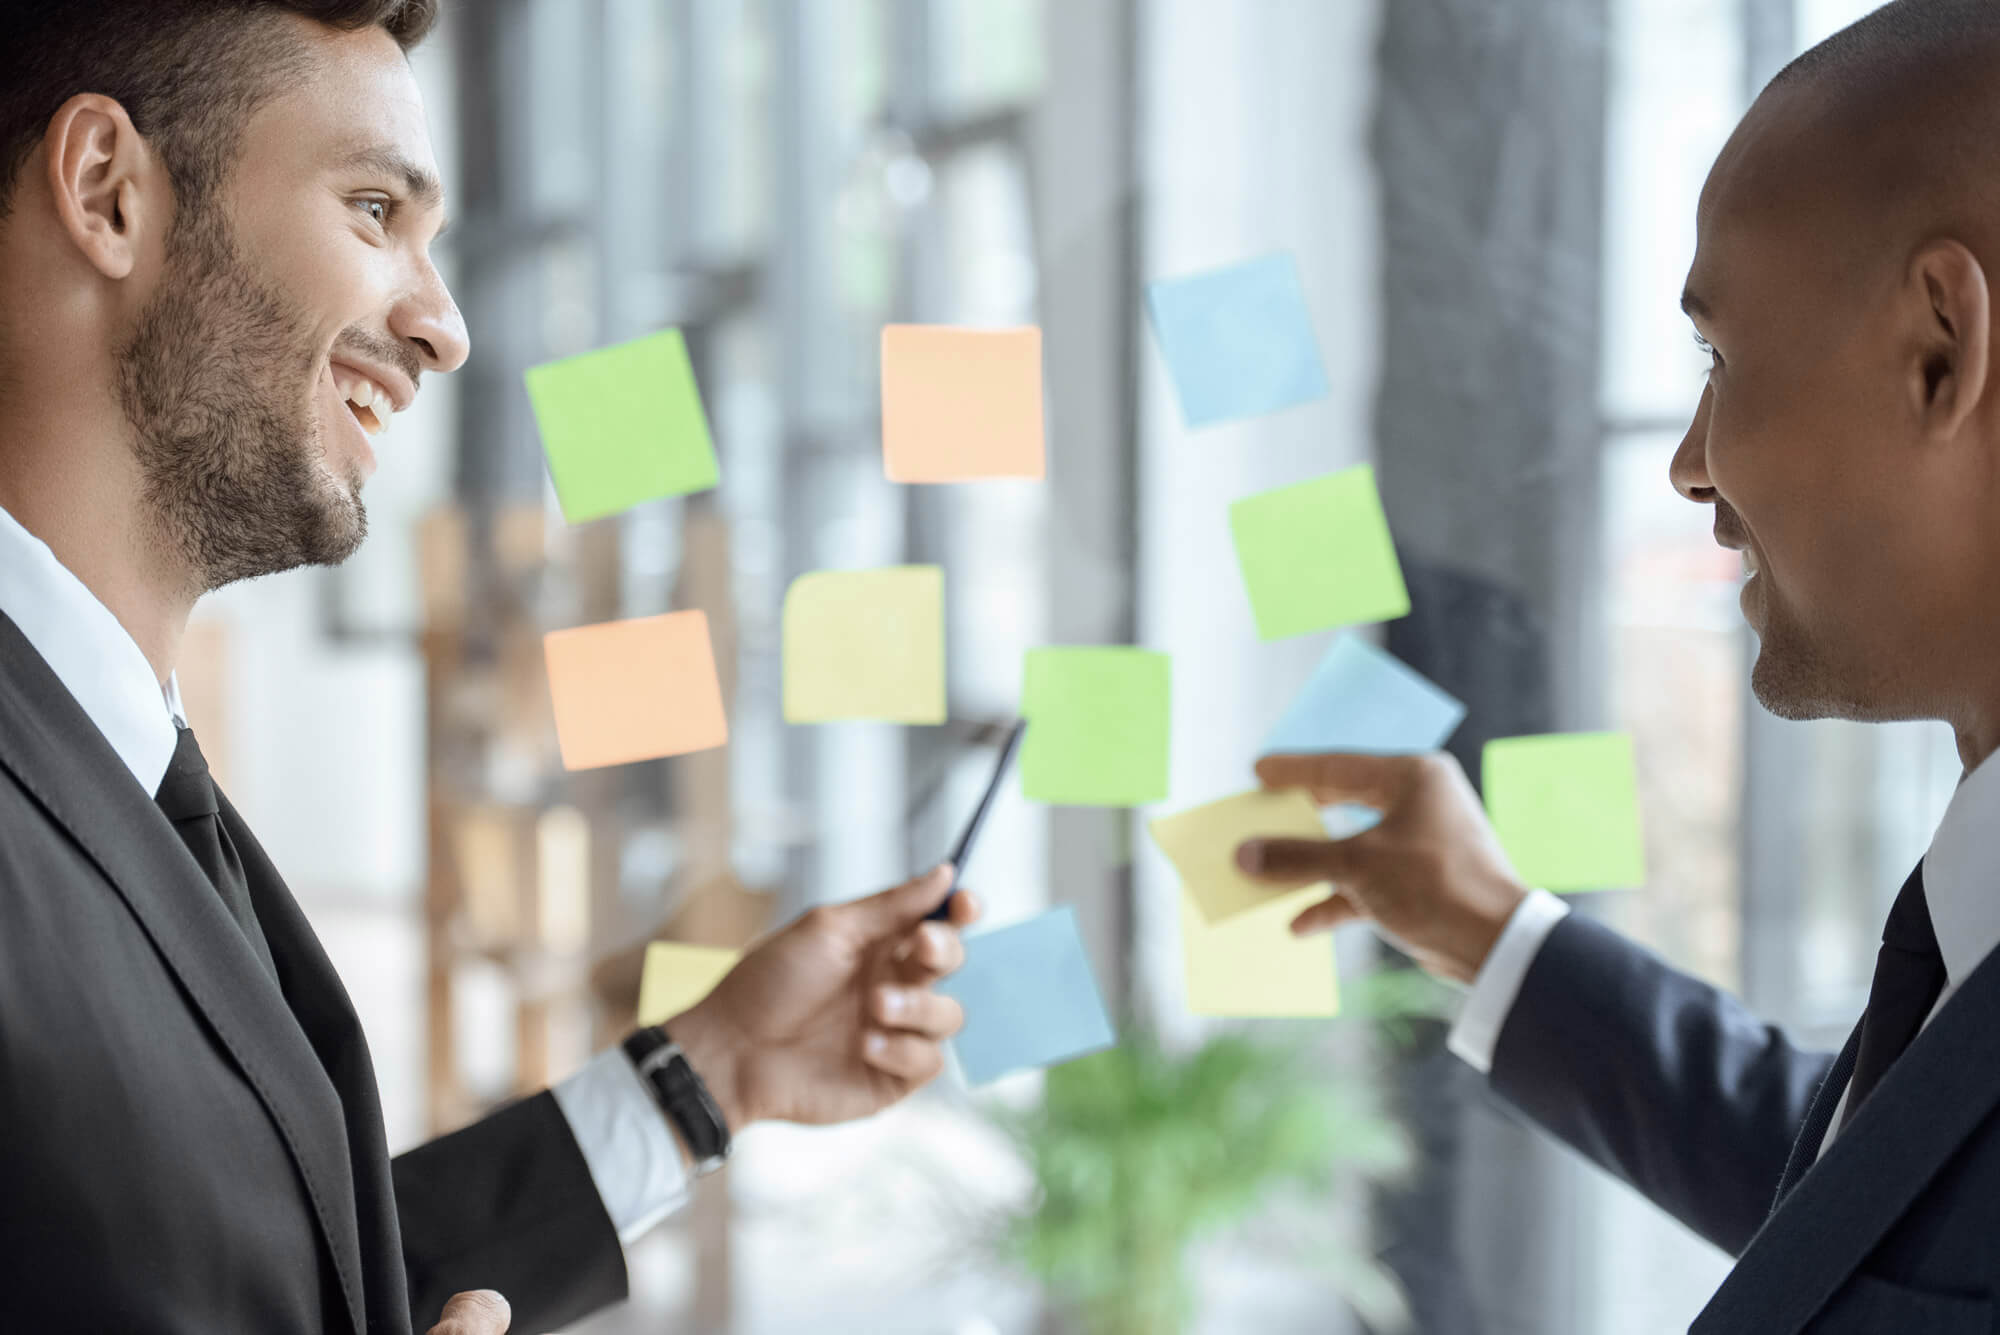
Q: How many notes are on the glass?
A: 13